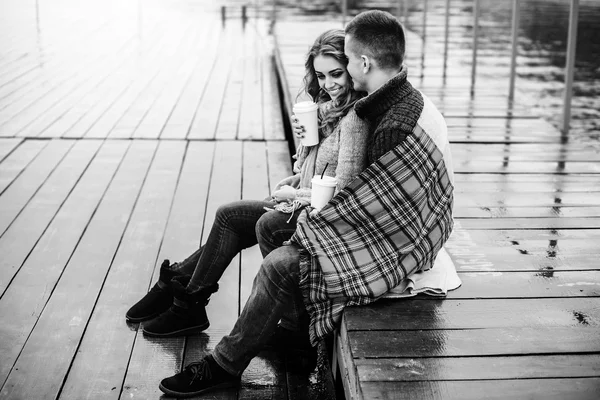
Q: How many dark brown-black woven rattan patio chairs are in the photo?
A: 0